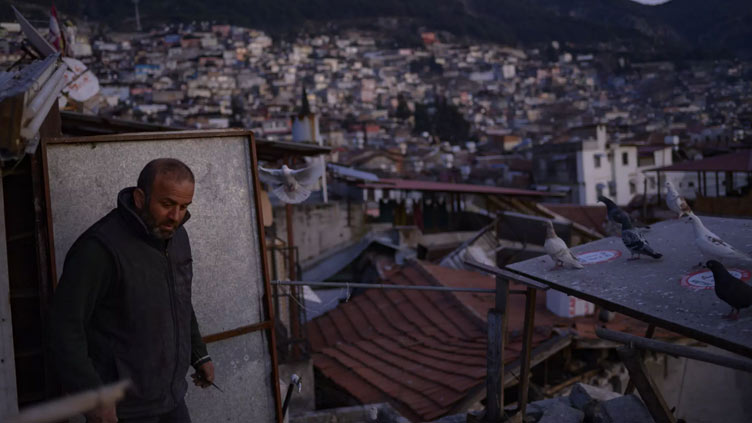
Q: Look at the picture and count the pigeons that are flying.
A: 1